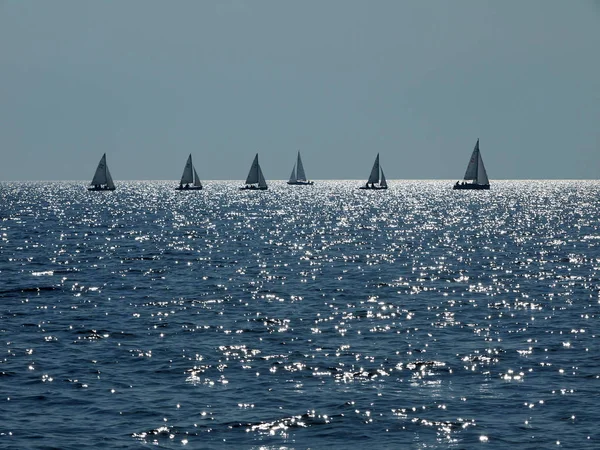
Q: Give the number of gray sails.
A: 12